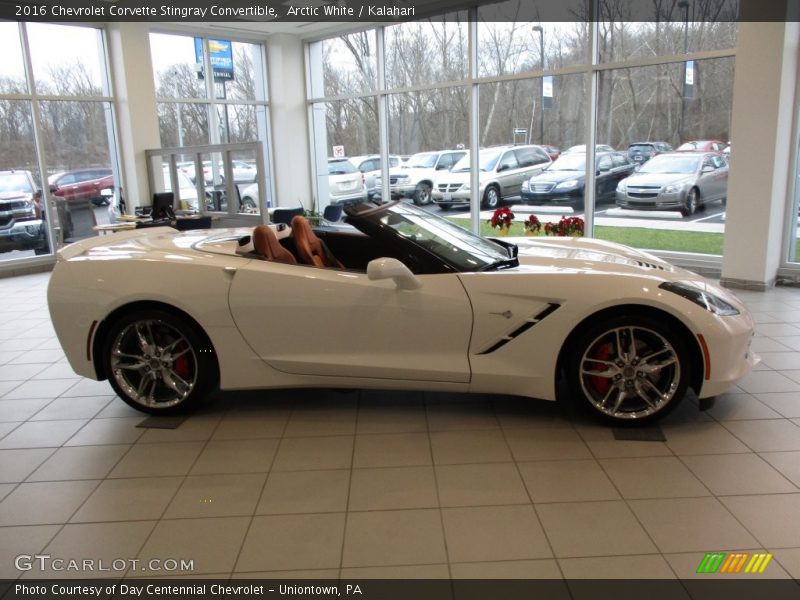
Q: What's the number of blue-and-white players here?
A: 0